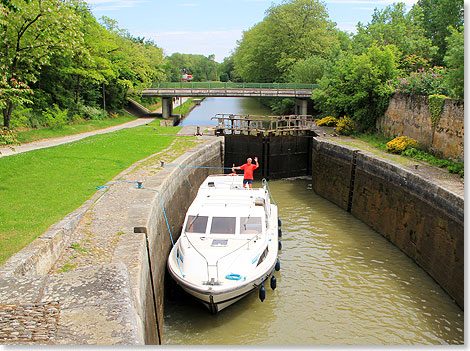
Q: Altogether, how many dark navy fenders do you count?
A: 6